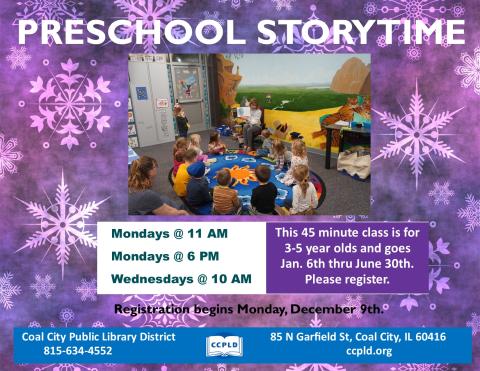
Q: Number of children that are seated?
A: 11